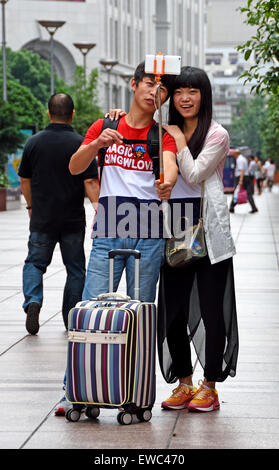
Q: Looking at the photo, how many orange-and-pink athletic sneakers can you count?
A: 2